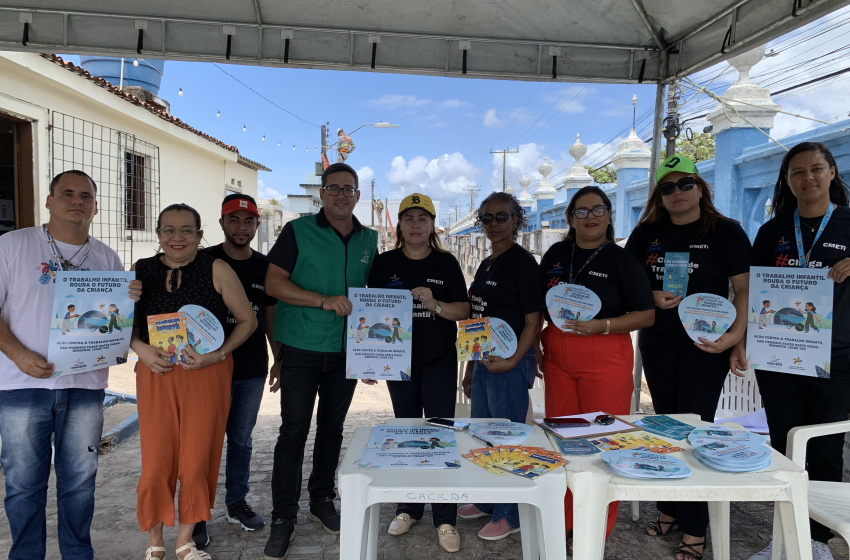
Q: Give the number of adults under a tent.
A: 9